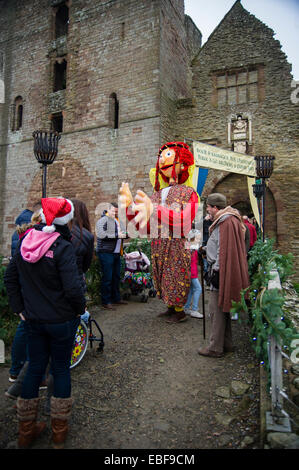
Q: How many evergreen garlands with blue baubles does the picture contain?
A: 1